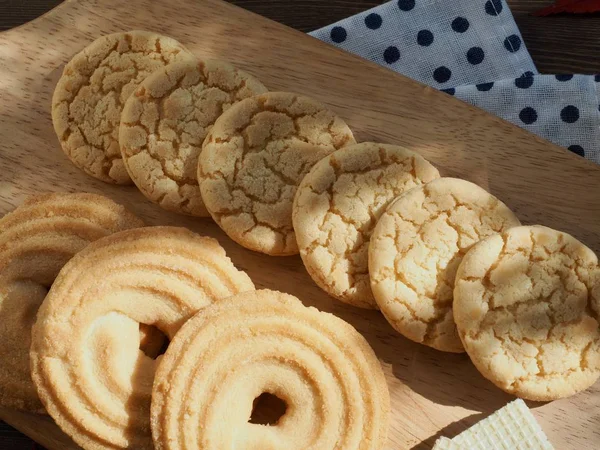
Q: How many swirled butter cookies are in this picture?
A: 3